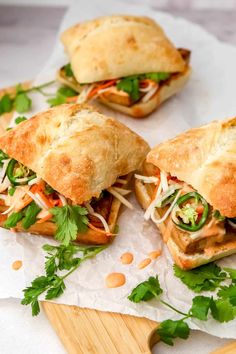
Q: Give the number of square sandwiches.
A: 3